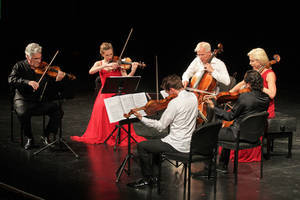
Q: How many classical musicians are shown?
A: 6